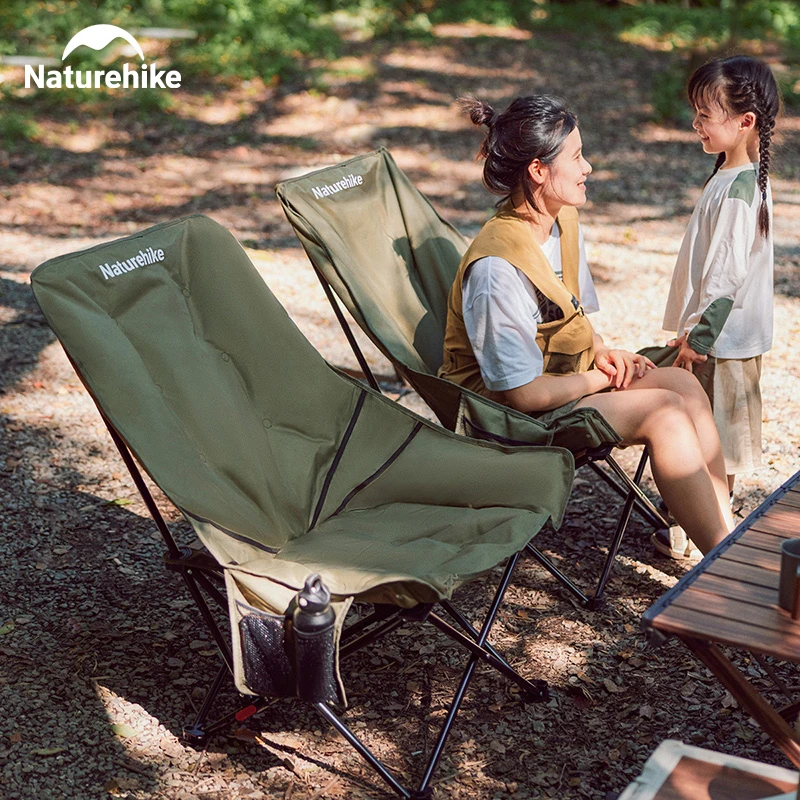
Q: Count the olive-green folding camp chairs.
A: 2